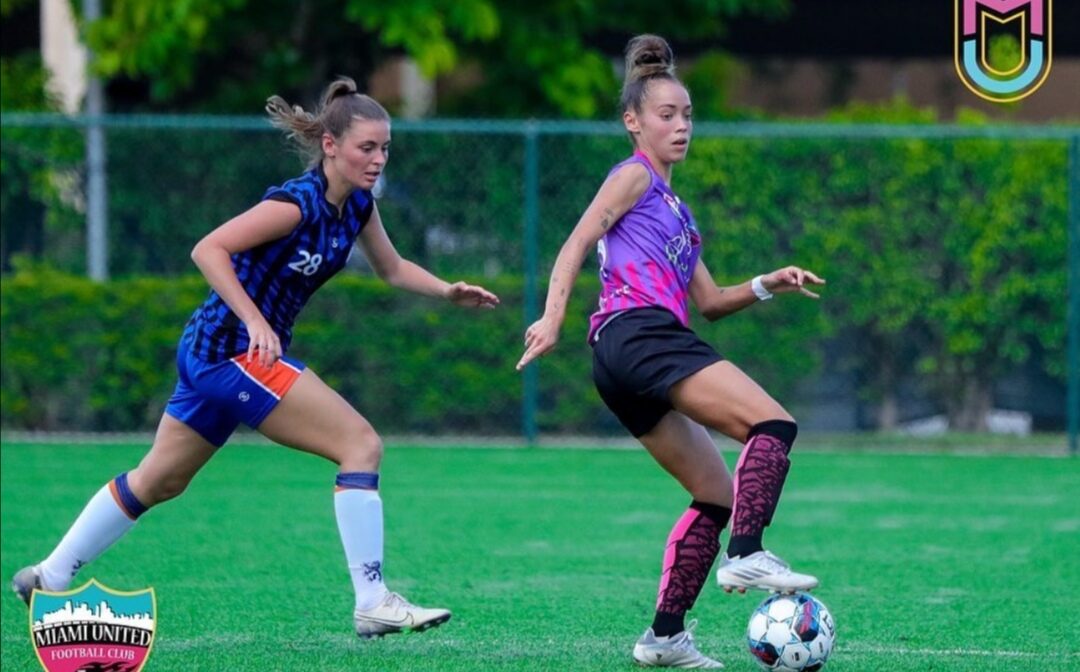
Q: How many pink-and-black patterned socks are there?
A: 2